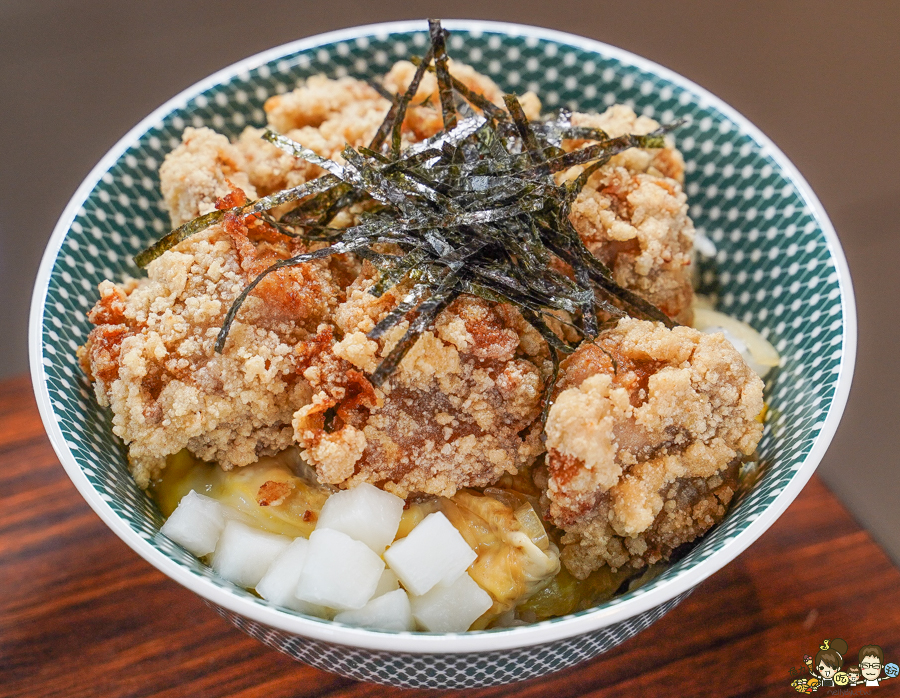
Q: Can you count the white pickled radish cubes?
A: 9